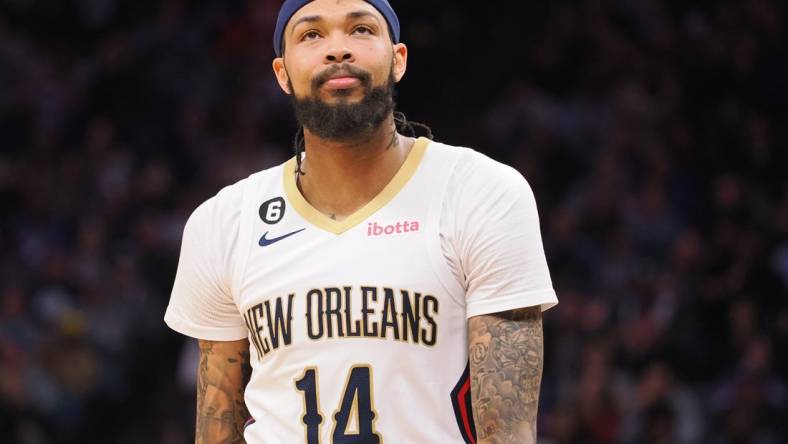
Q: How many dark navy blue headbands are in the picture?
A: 1